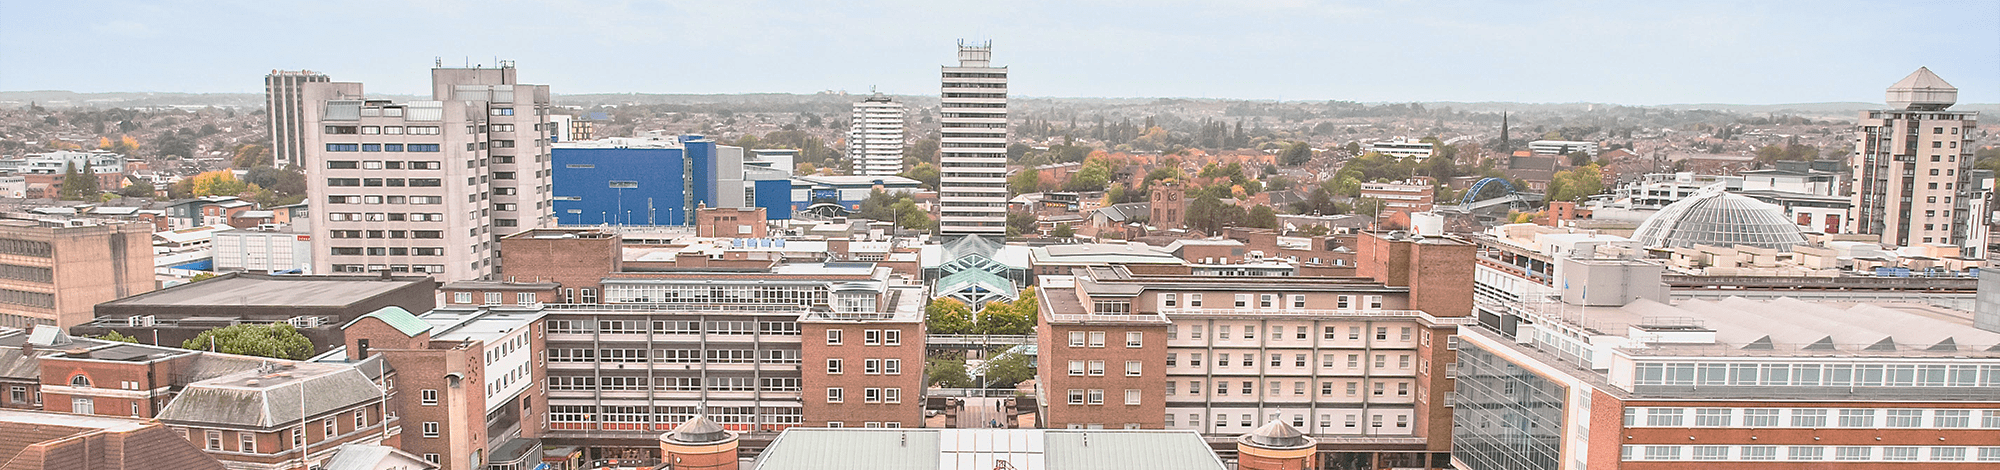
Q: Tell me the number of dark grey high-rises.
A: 1